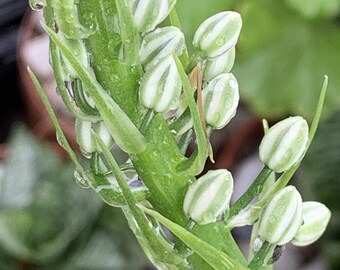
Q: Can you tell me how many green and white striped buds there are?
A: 11